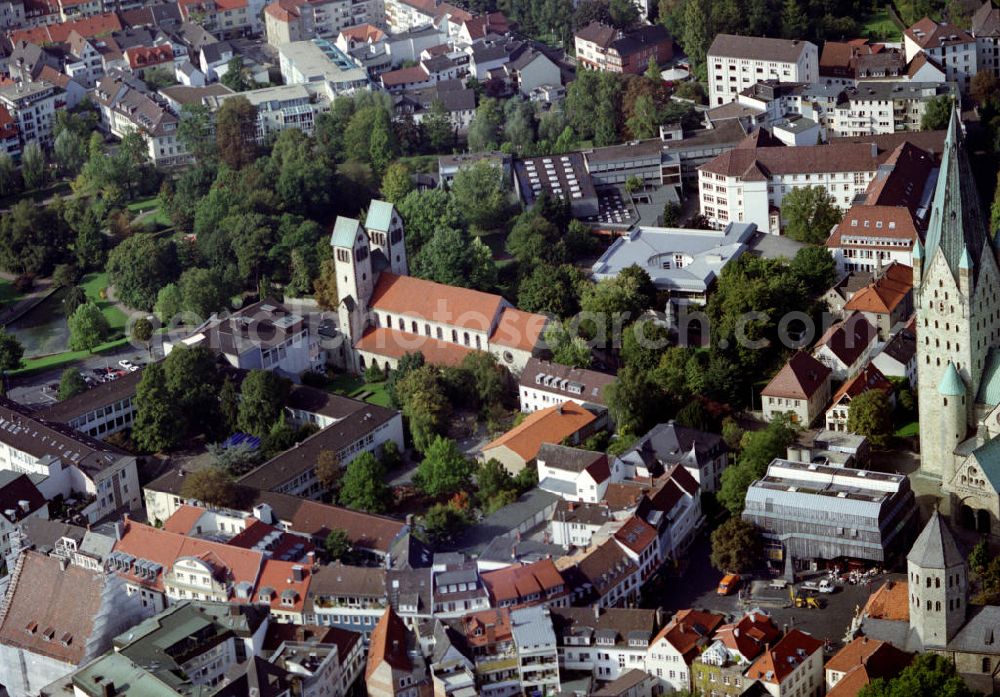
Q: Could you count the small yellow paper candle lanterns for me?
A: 0